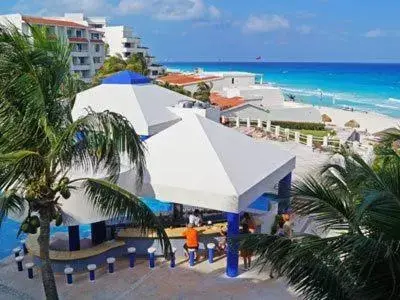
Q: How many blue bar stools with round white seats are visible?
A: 12